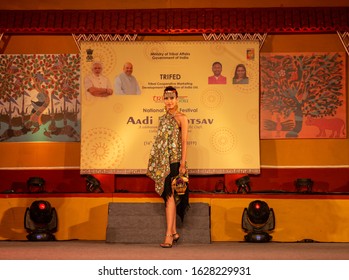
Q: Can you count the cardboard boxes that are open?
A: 0